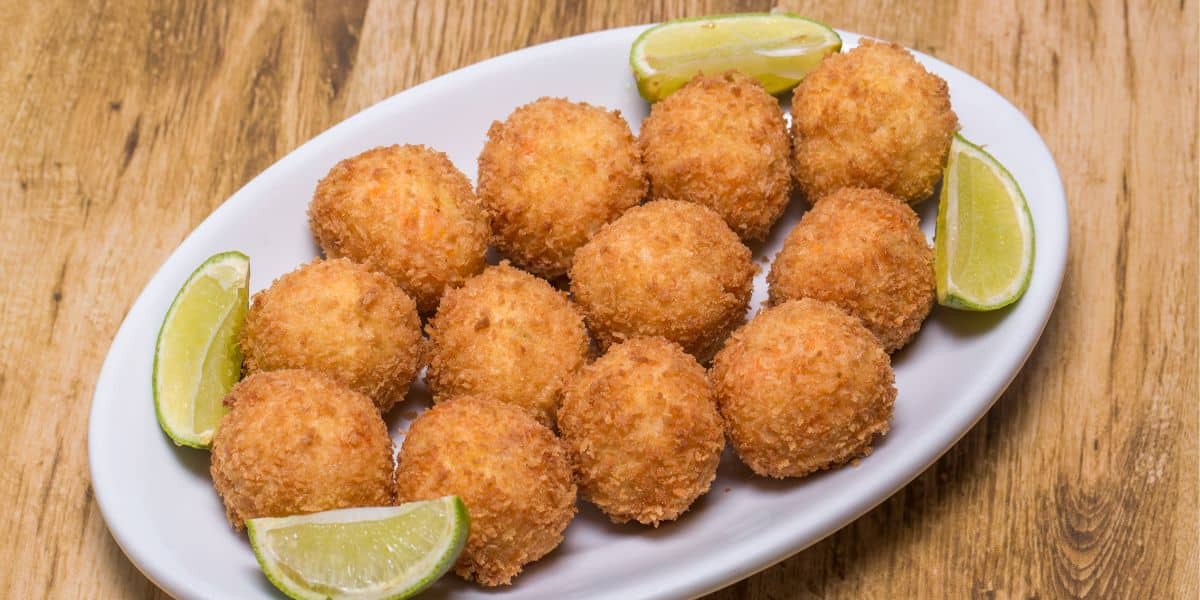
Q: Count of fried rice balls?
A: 12